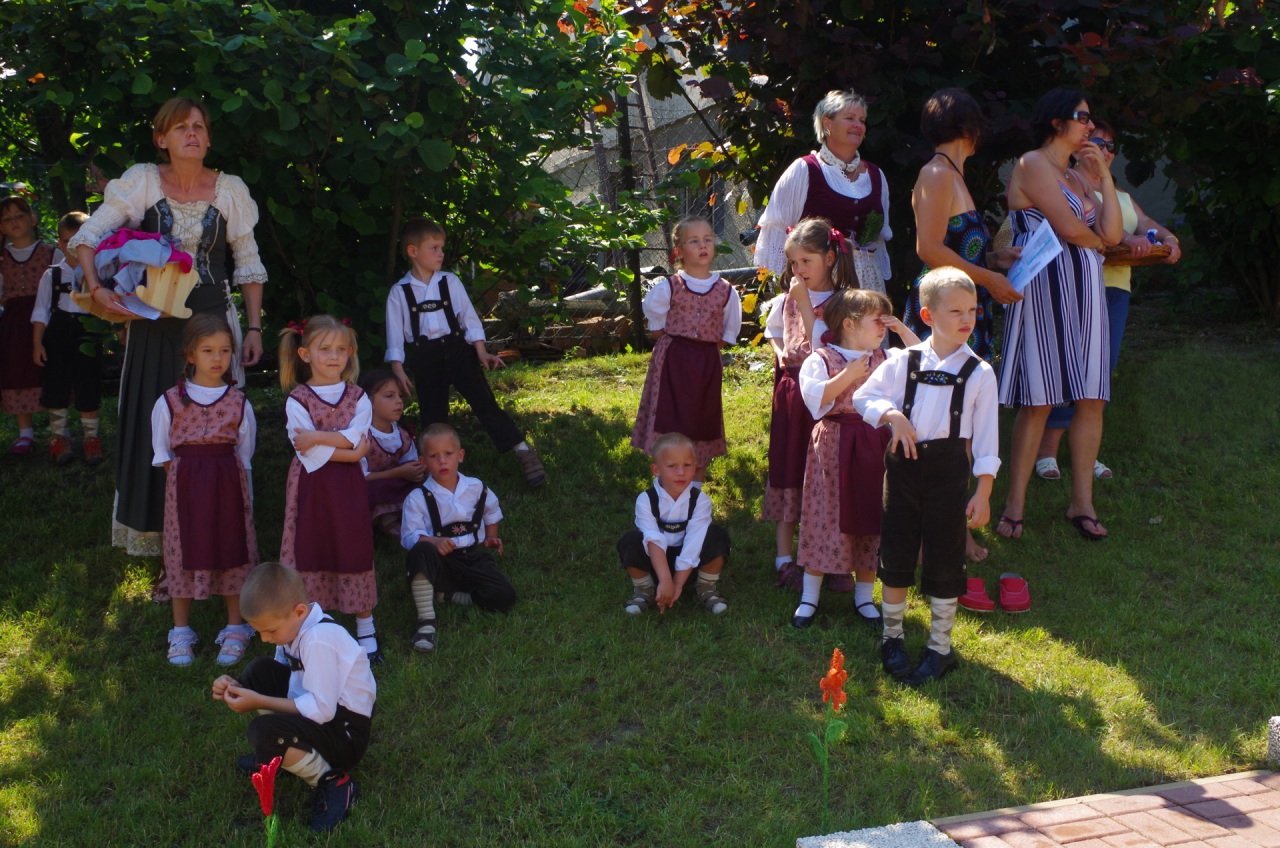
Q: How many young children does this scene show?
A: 13